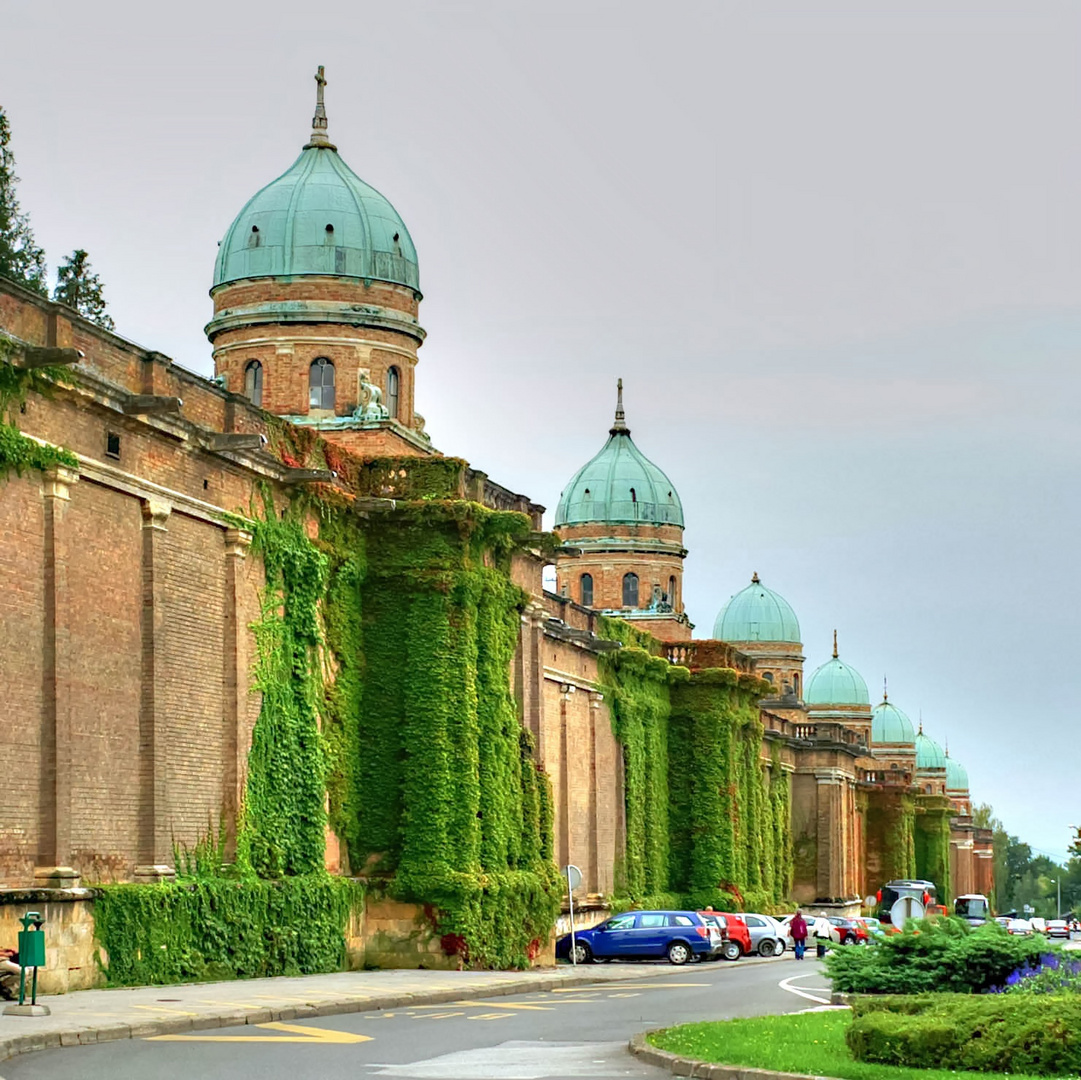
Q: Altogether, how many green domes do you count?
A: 7